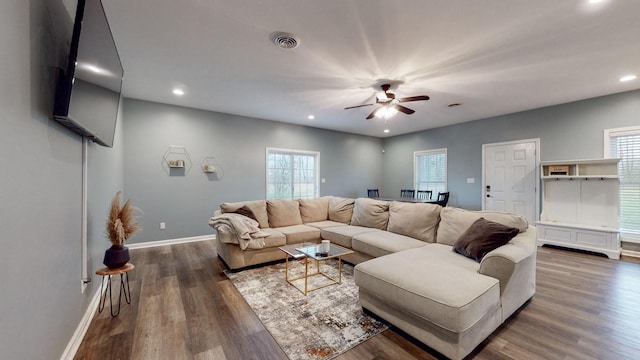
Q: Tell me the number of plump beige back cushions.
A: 7